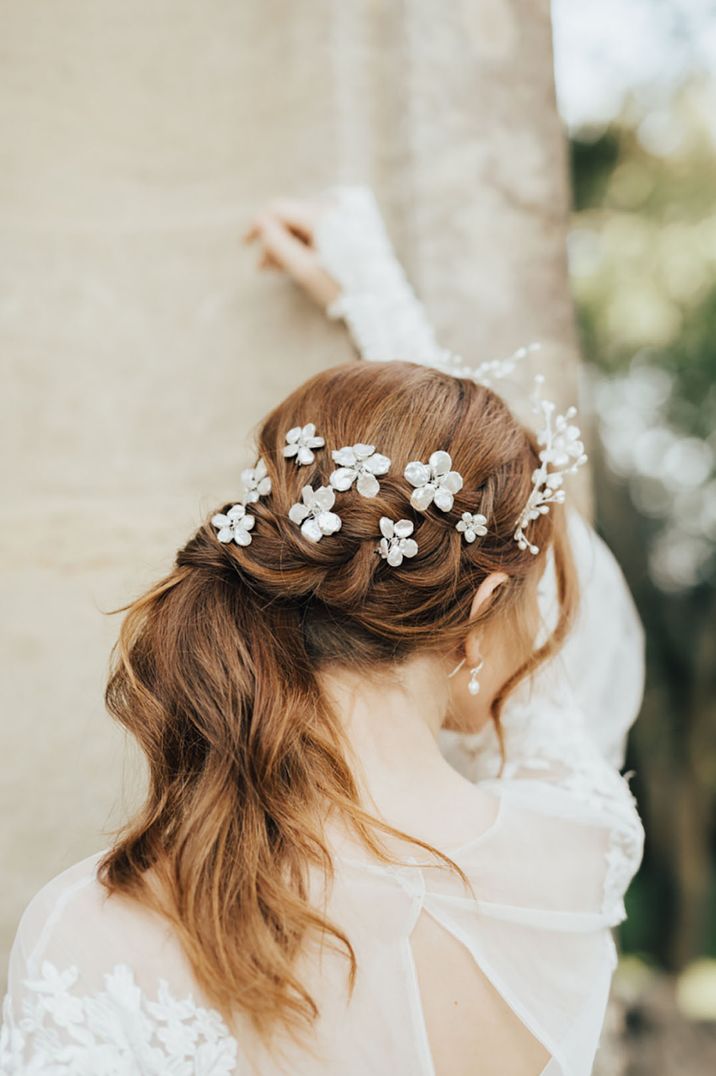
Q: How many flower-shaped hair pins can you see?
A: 8